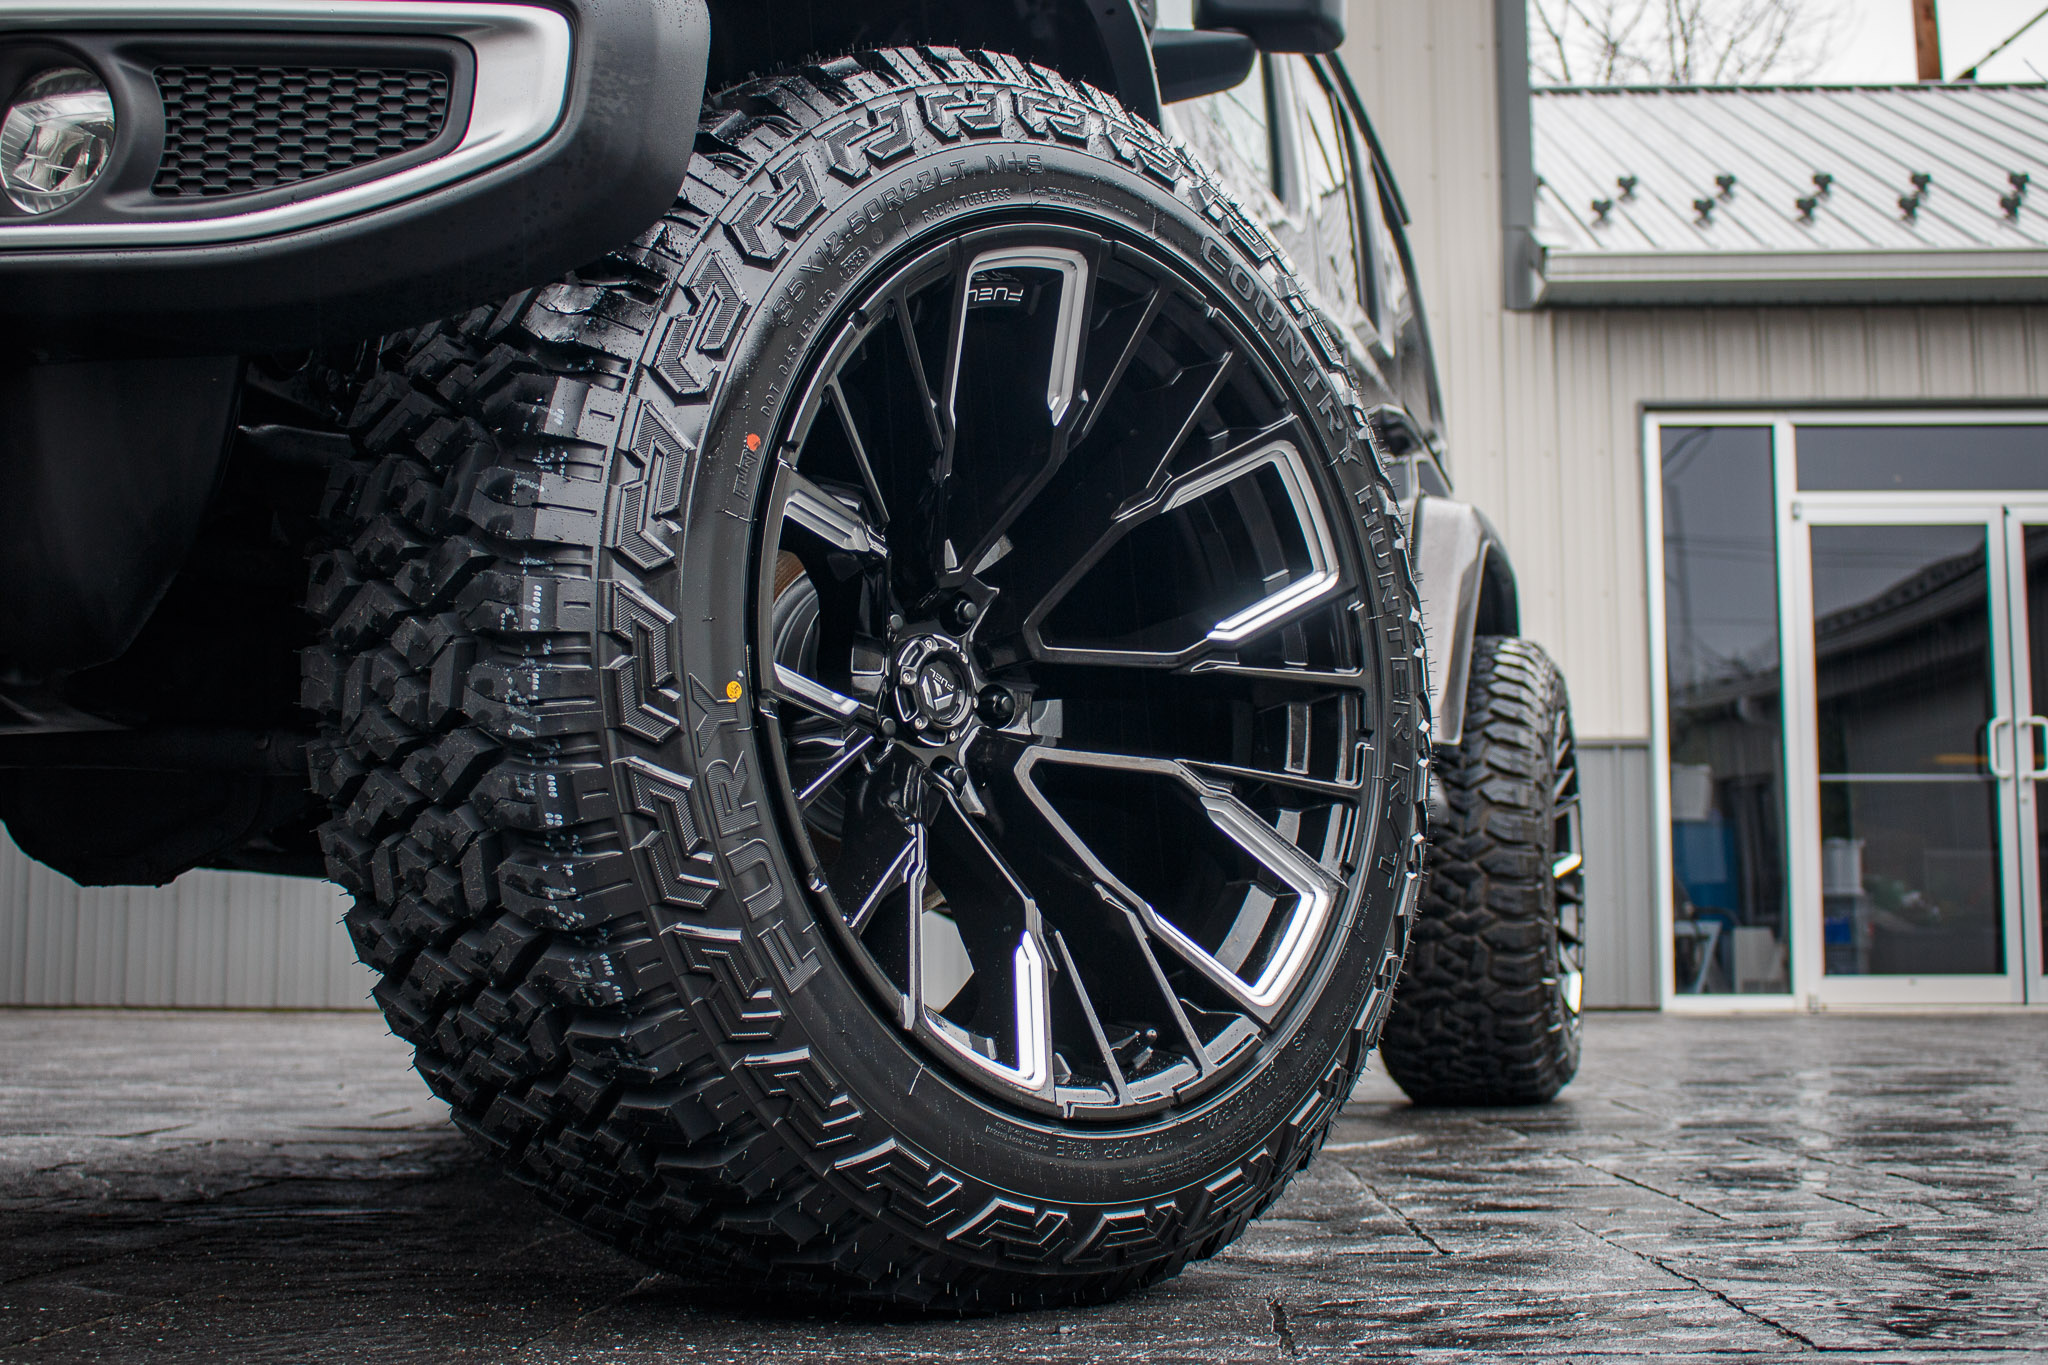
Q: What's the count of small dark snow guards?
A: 10